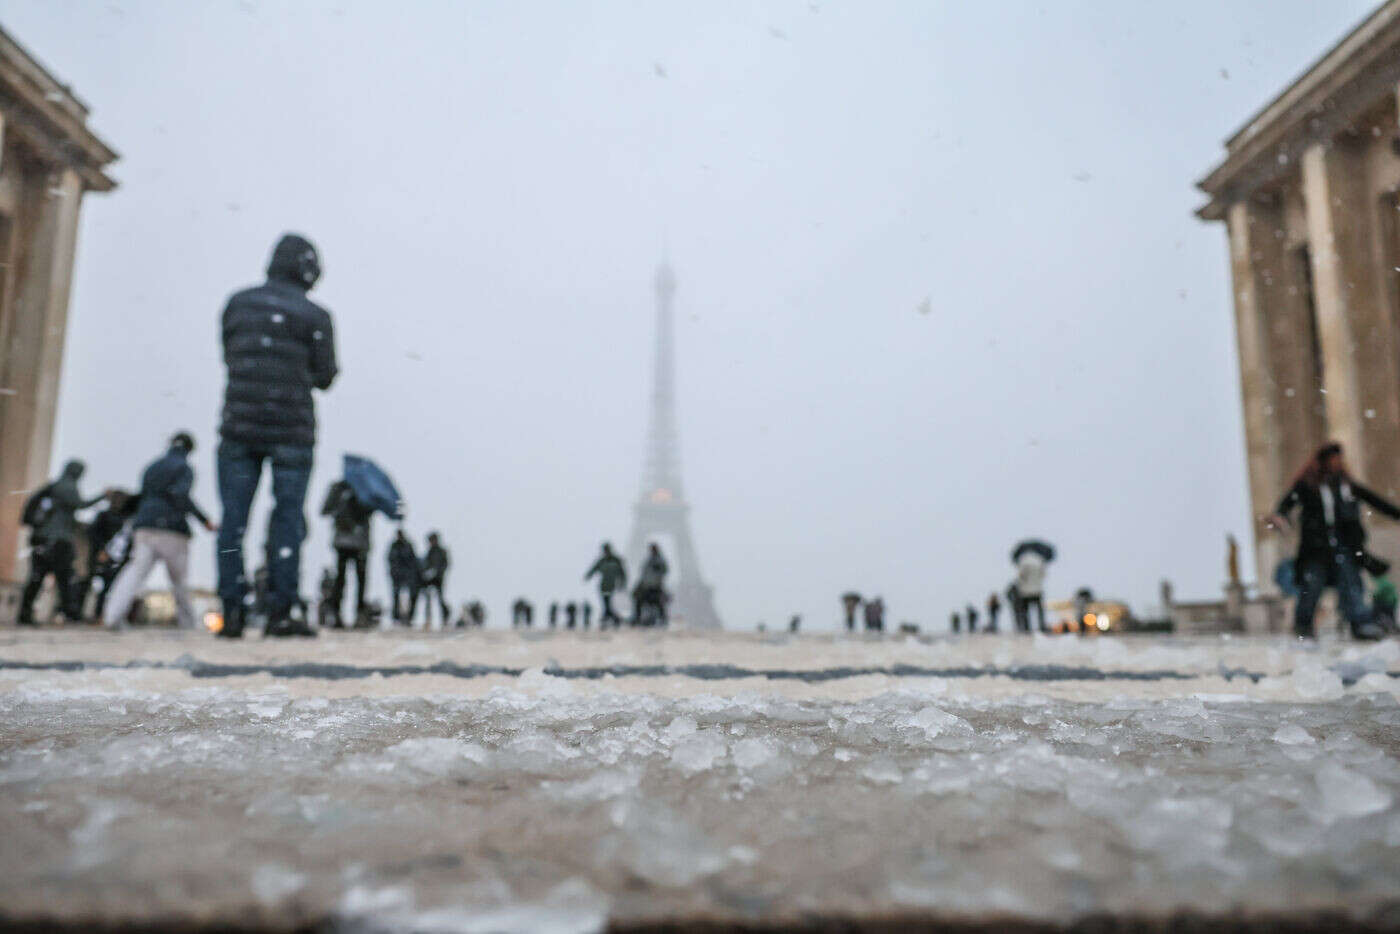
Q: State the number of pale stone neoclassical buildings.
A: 2